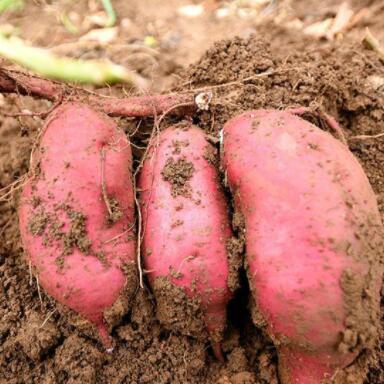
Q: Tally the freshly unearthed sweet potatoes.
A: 3